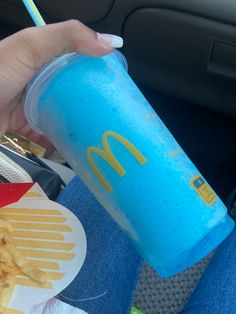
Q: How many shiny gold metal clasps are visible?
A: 1